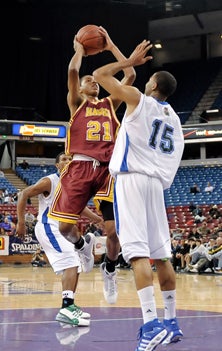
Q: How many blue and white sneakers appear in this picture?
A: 2